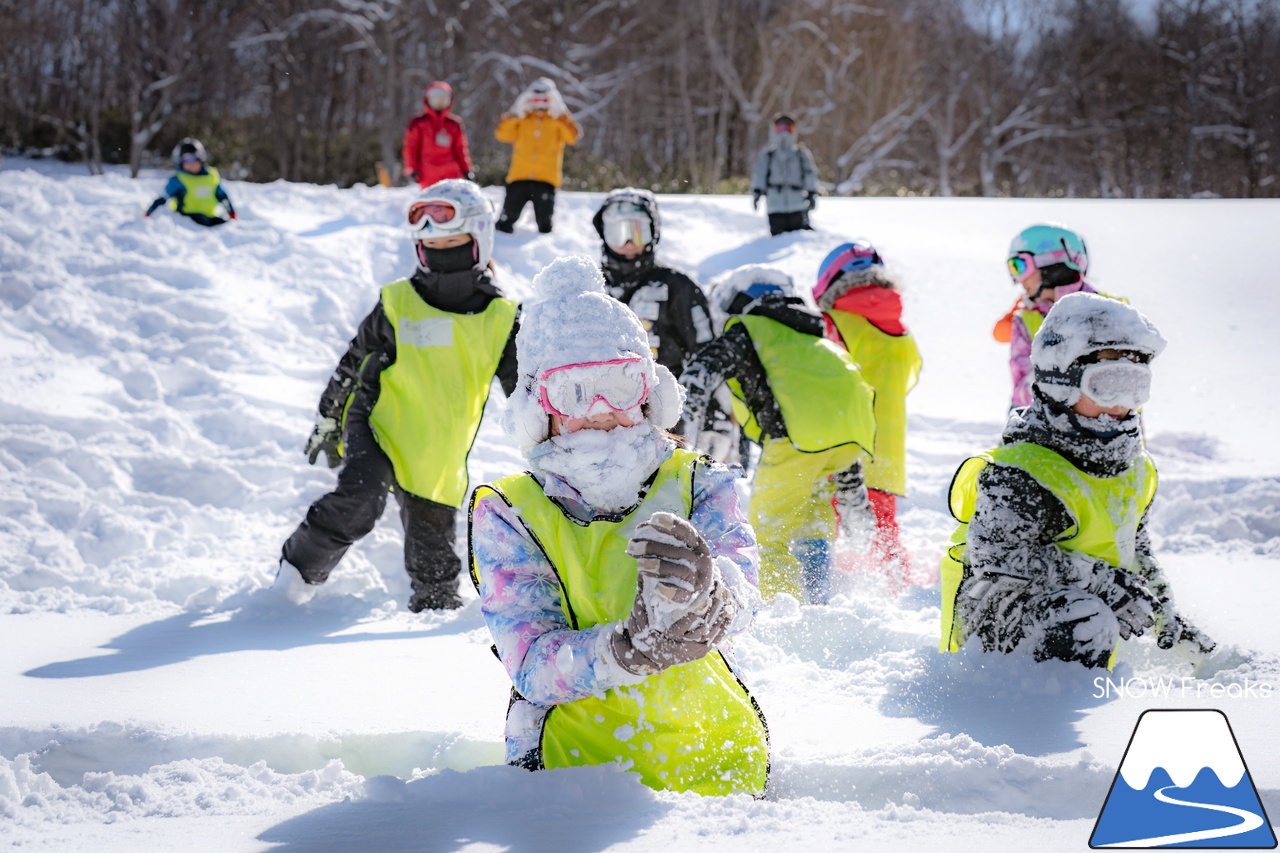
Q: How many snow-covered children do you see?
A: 2